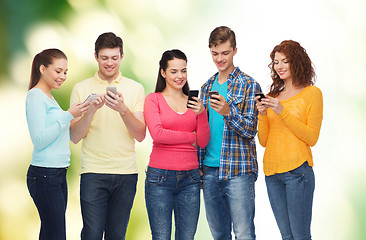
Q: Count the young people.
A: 5